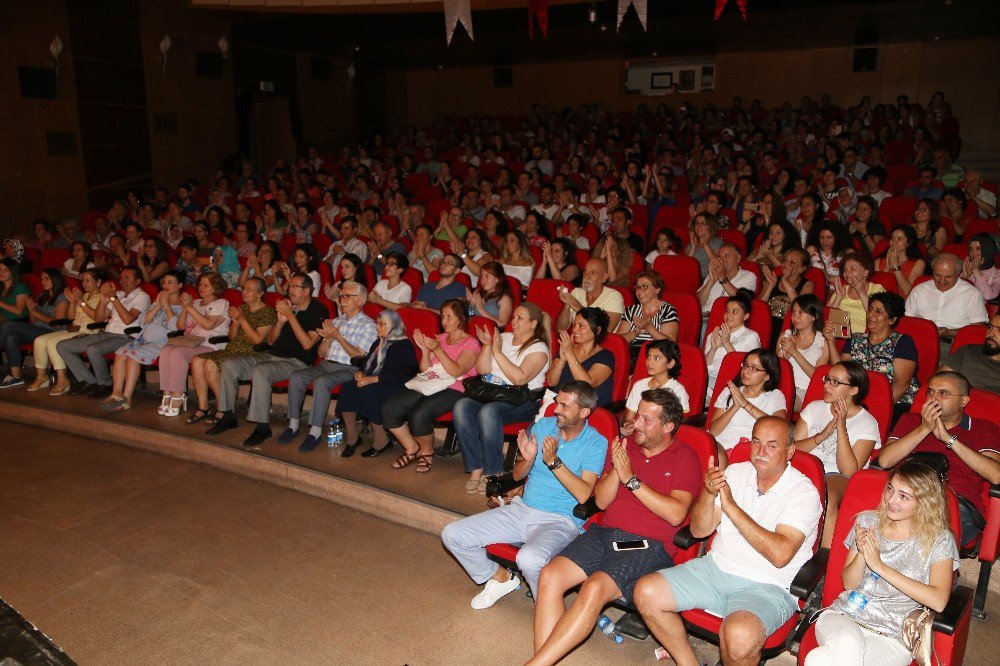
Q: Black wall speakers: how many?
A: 5